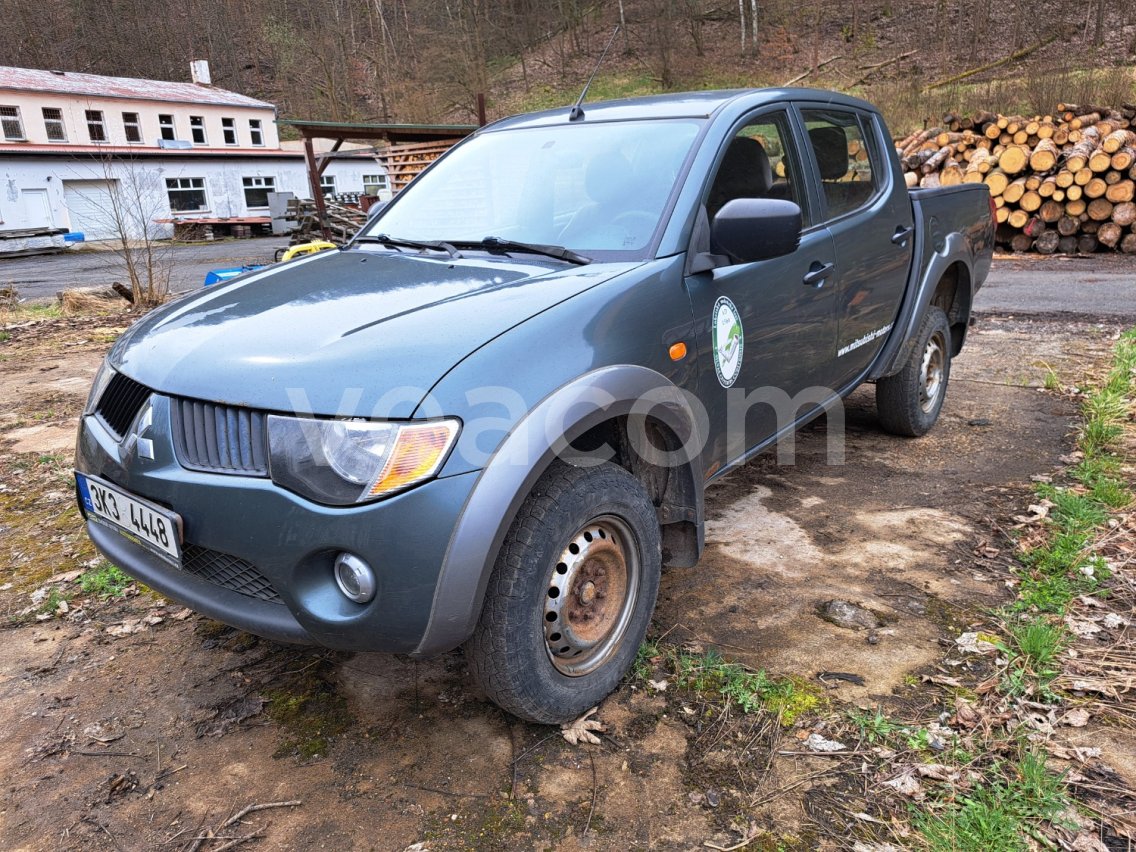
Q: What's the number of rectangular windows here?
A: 12